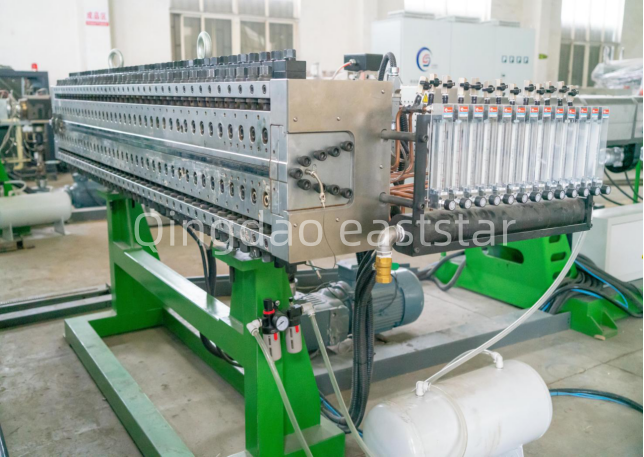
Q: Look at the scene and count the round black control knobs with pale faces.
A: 13